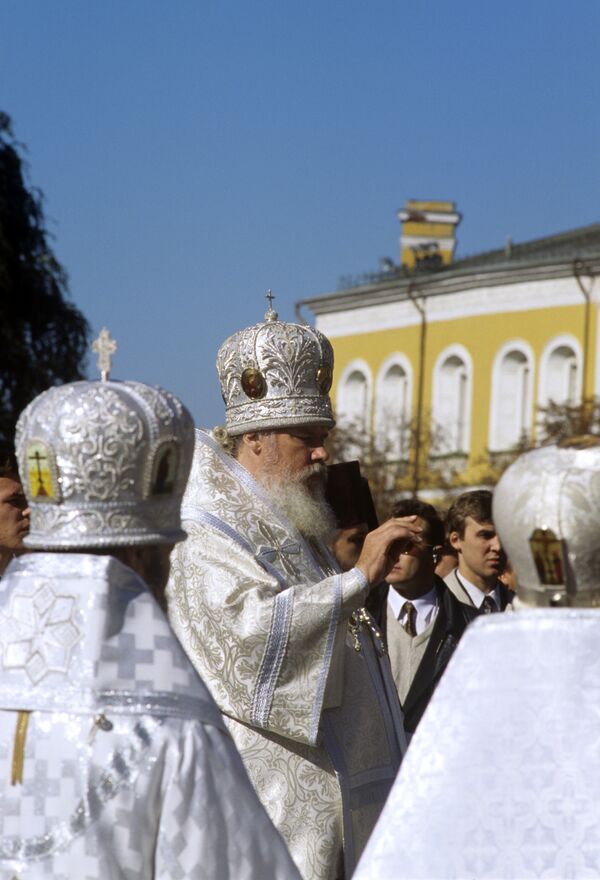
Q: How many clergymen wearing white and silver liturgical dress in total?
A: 3